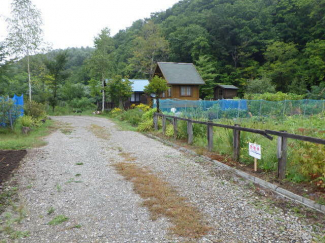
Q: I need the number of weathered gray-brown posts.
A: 7